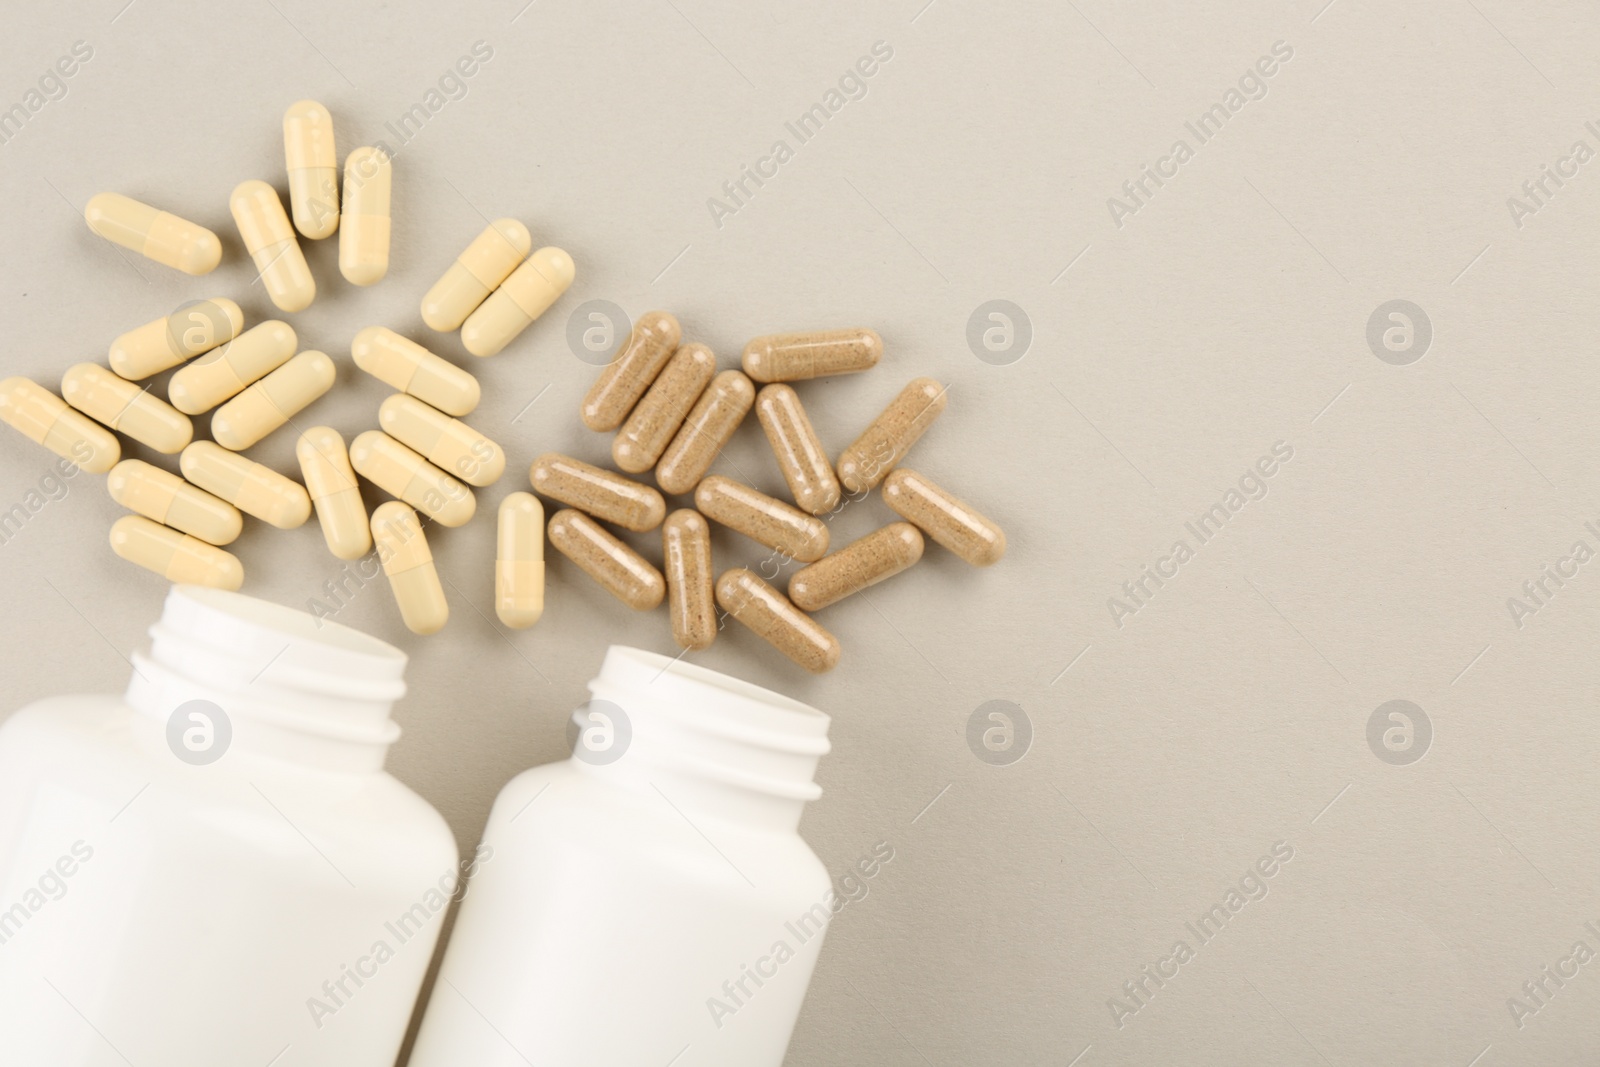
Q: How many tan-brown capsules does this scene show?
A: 13